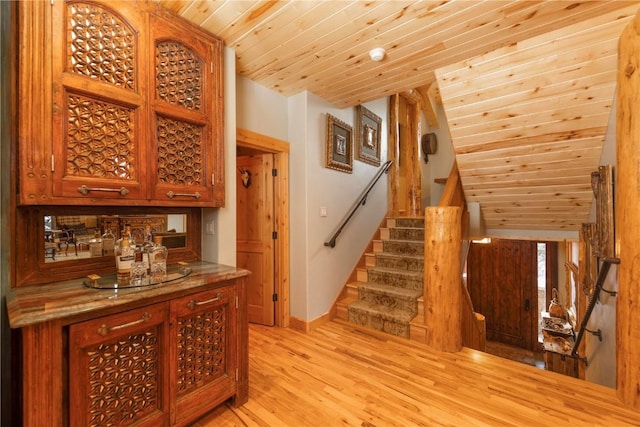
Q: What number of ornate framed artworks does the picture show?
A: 2